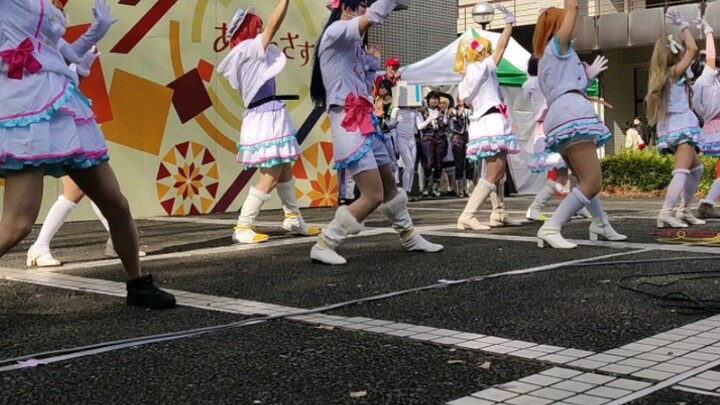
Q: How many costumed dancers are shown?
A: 9